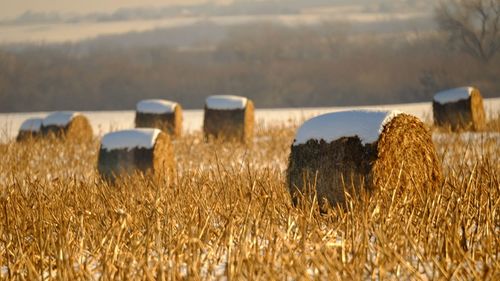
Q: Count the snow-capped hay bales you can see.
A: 7